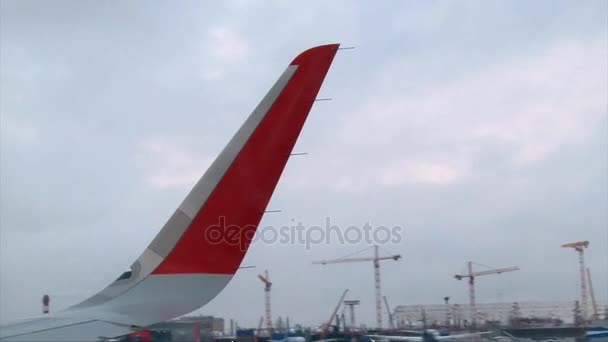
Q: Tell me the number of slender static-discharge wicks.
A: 5